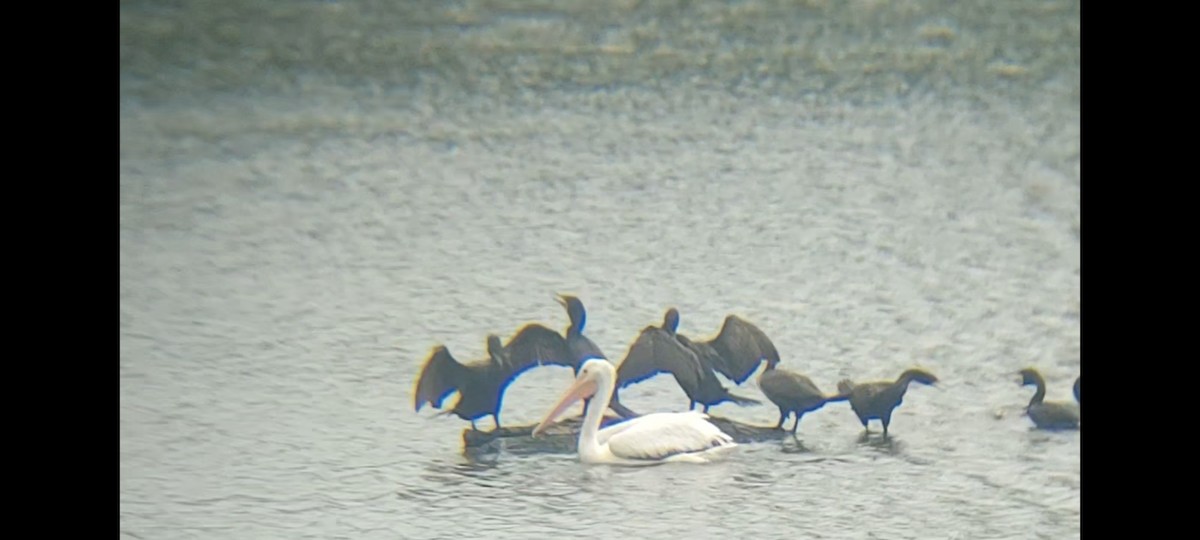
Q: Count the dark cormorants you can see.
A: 7